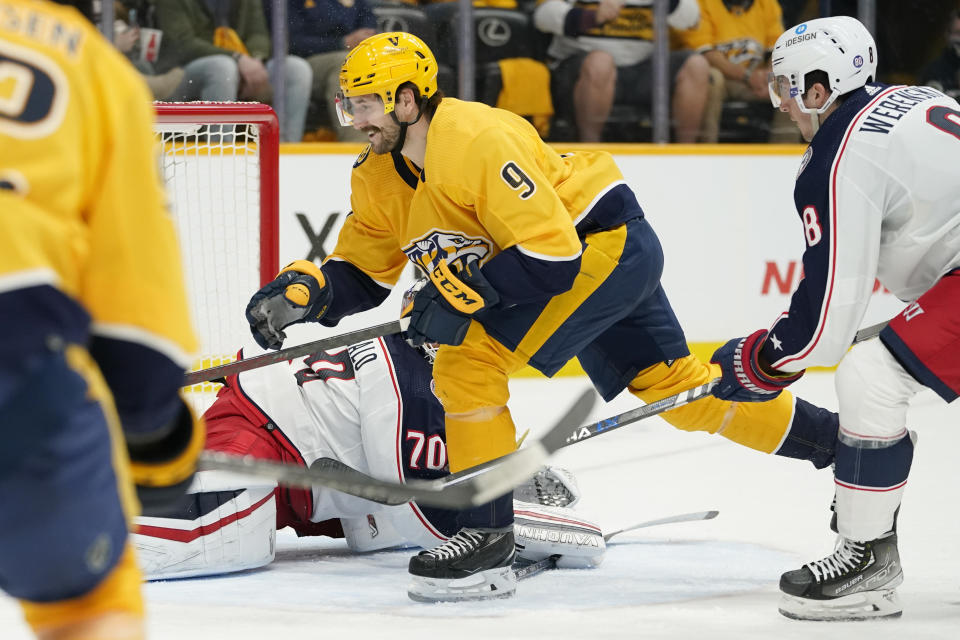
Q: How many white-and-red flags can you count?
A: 0